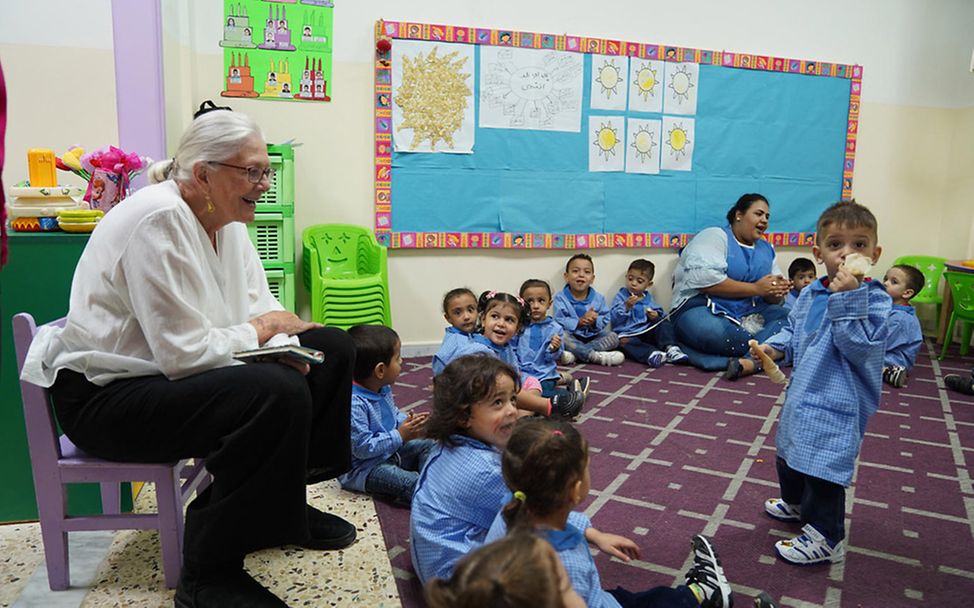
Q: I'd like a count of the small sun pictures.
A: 6